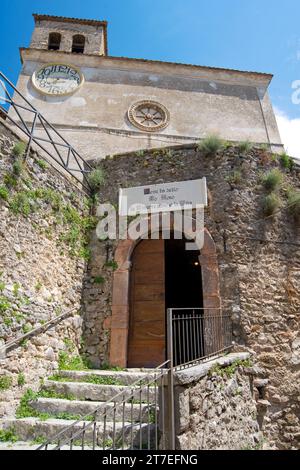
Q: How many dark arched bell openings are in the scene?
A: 2